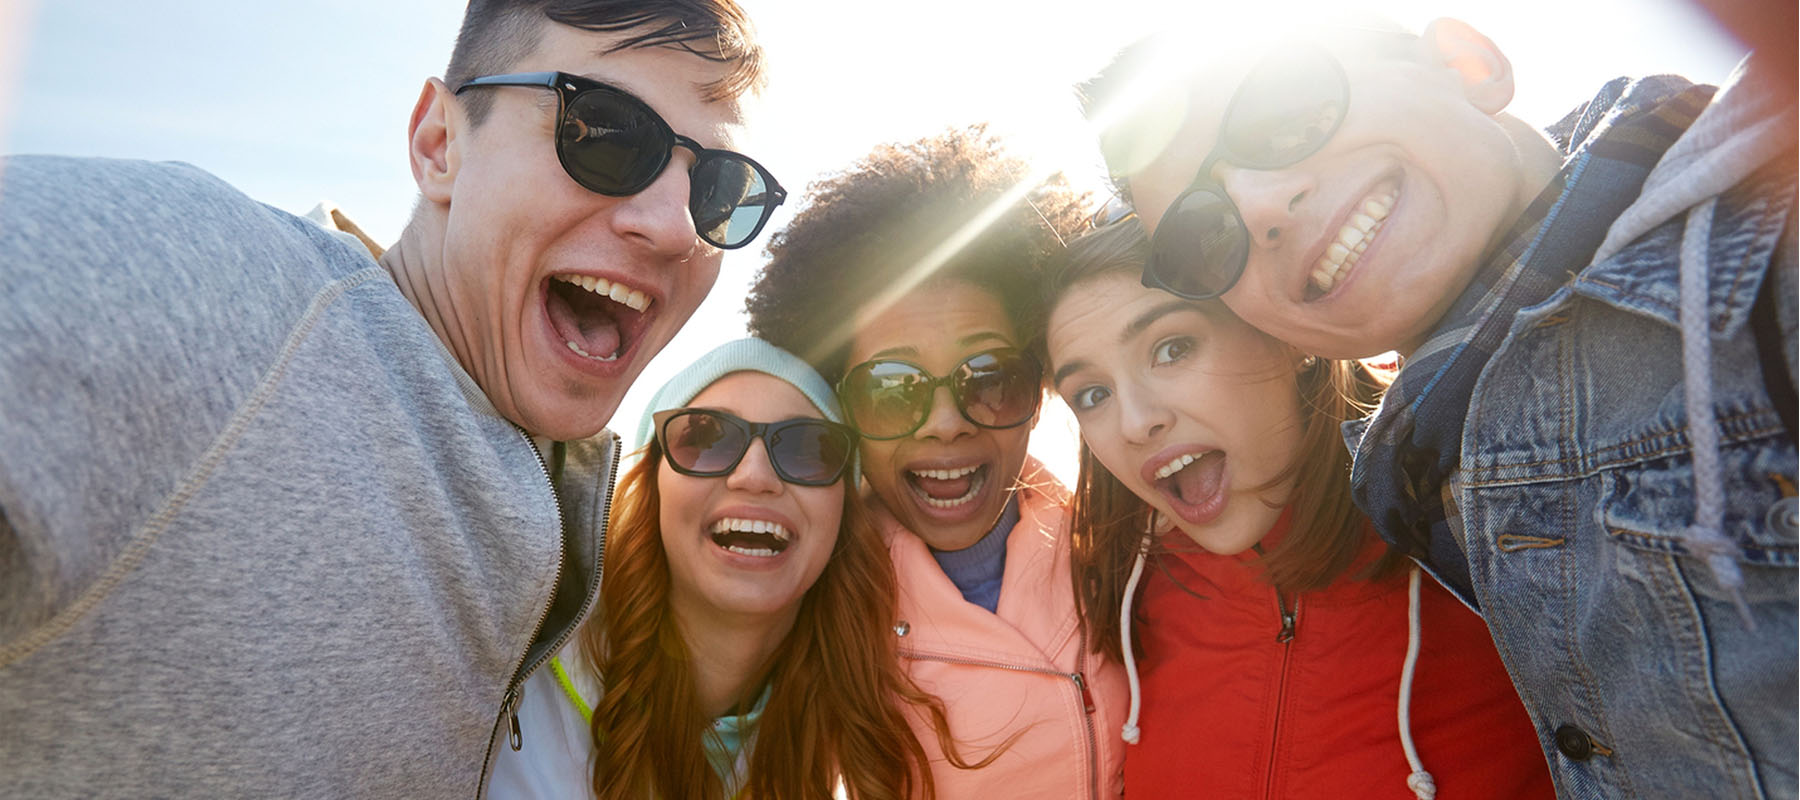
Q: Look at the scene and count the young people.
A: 5